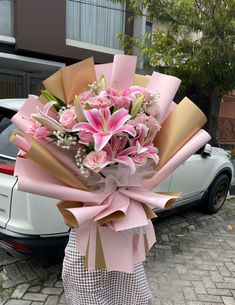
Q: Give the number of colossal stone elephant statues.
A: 0